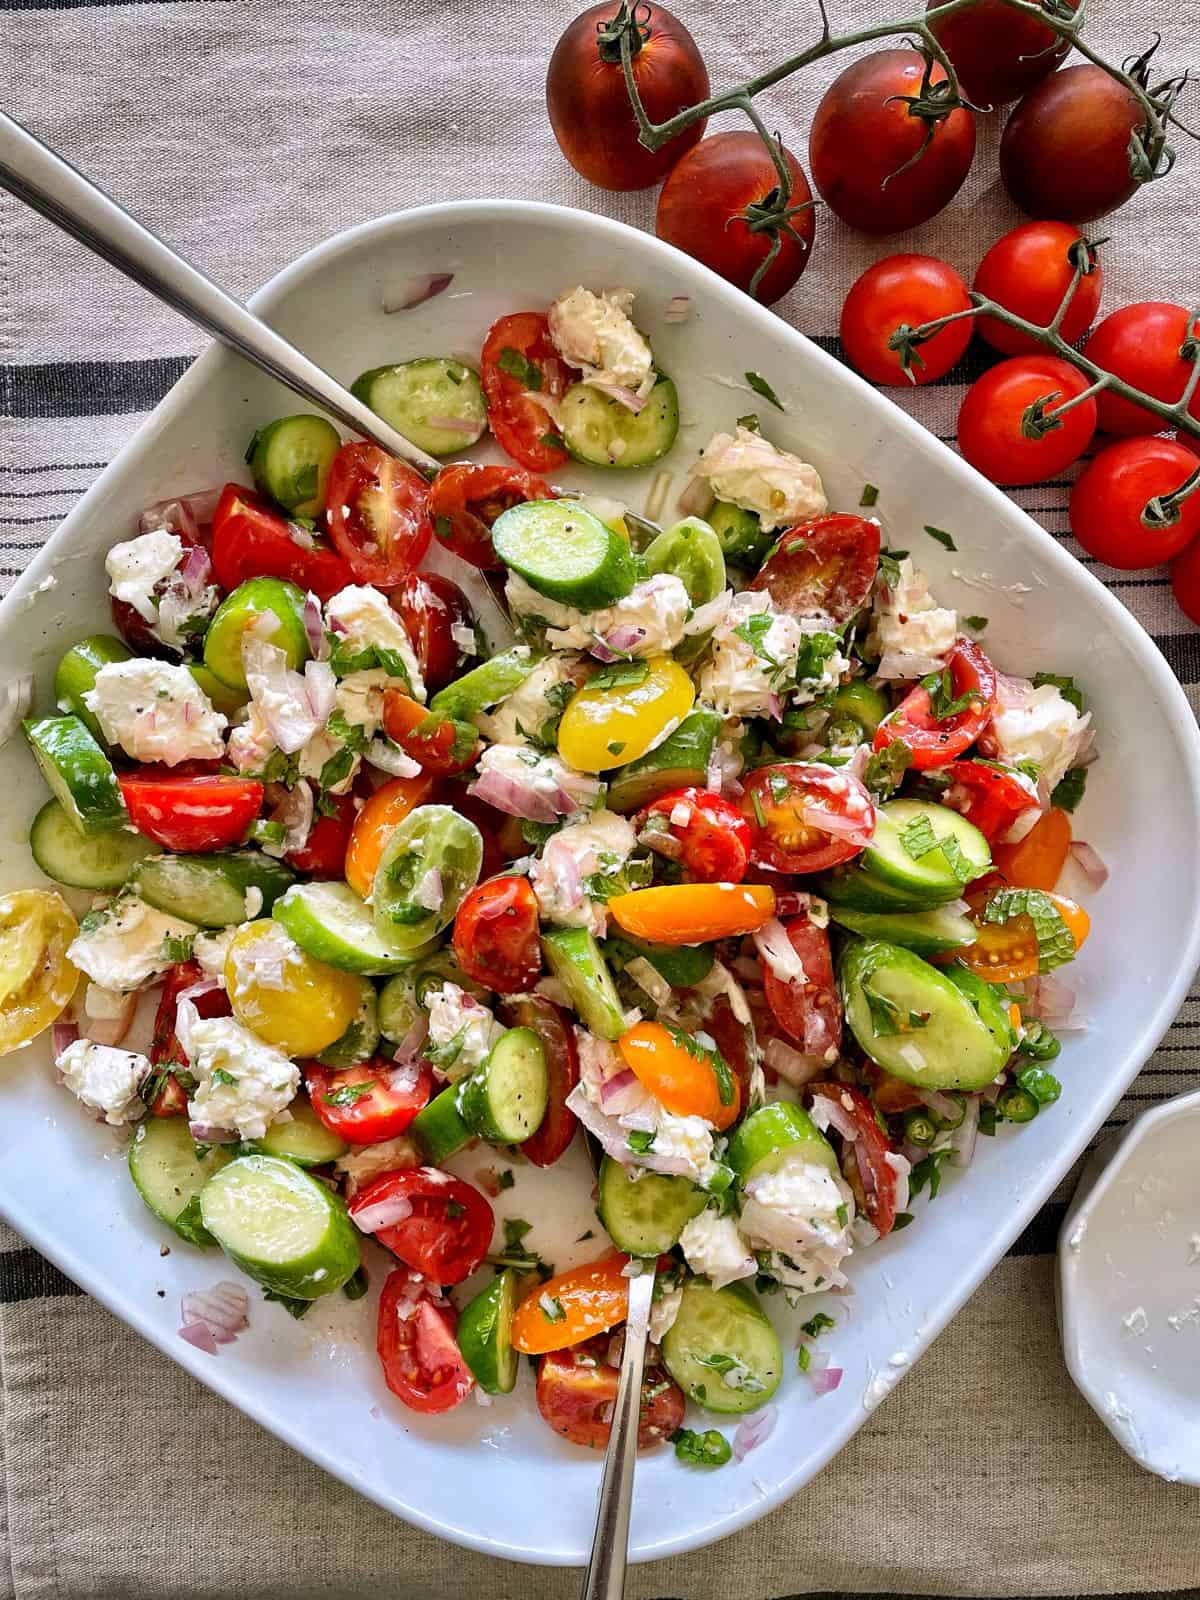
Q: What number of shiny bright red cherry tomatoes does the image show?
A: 6